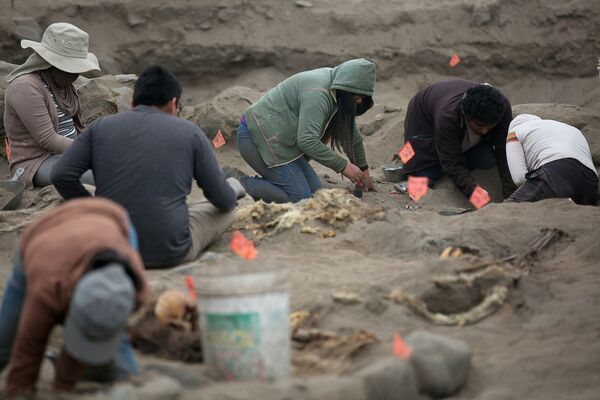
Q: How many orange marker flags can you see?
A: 9